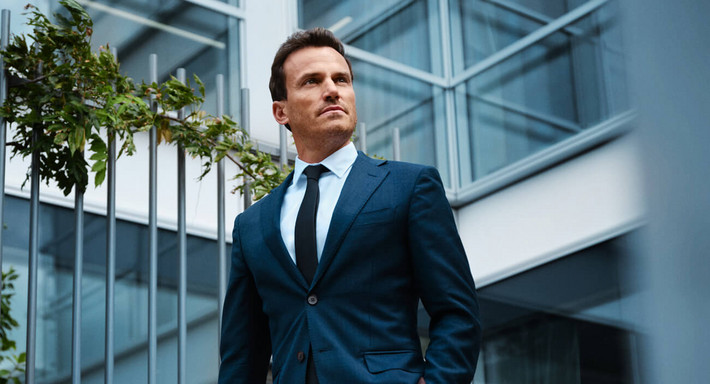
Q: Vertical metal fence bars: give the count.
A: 11